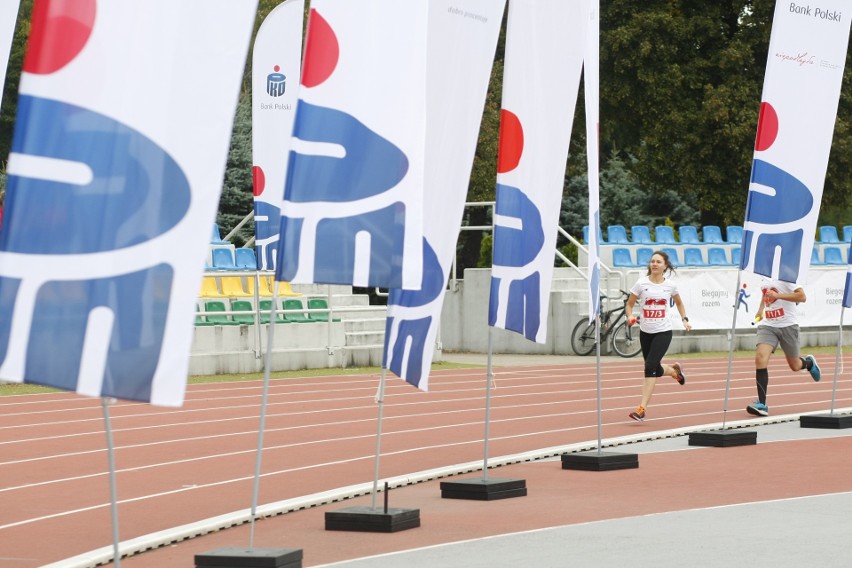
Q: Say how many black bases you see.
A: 6